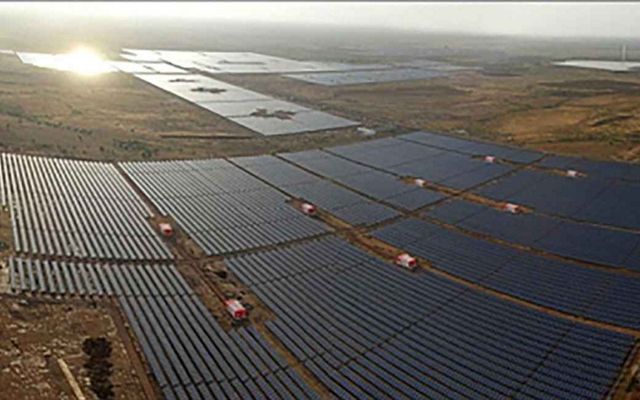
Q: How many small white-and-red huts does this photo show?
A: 8